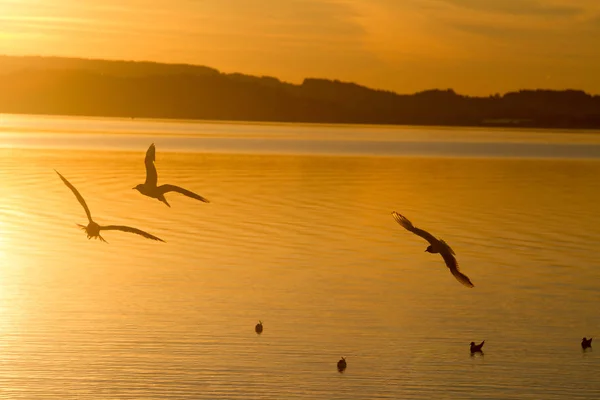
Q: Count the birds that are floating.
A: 4